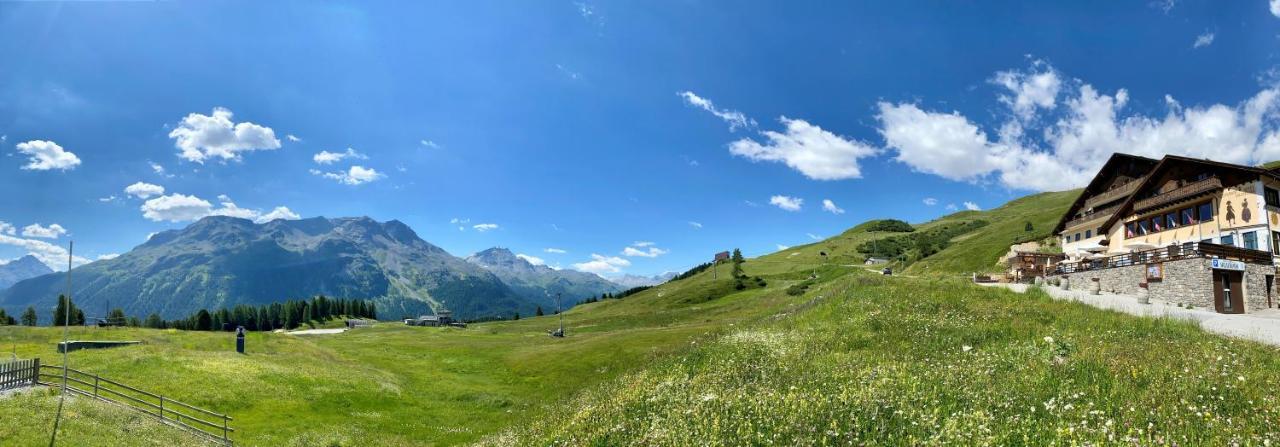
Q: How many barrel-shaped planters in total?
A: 4